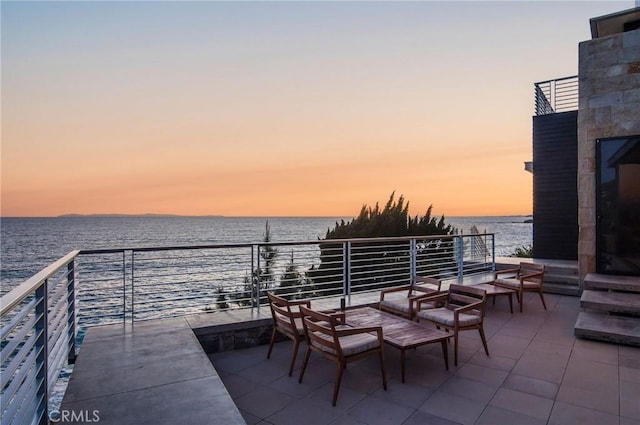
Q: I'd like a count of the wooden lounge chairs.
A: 5